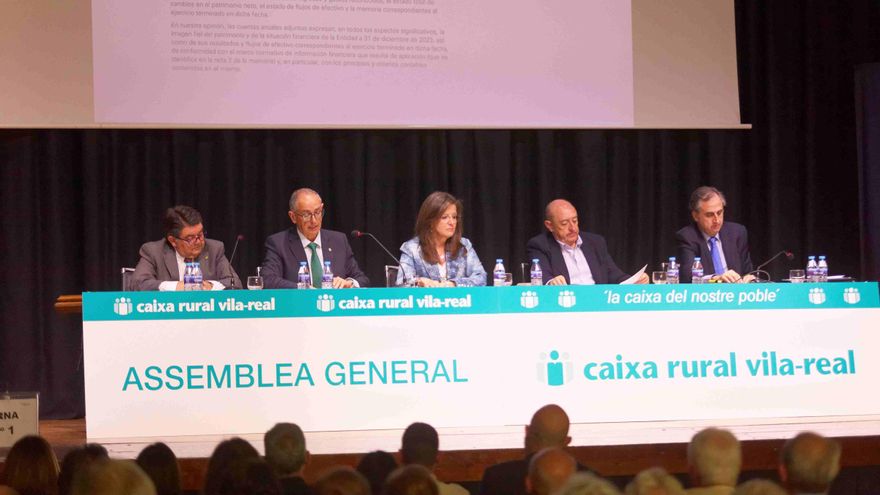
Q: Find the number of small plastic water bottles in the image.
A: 10